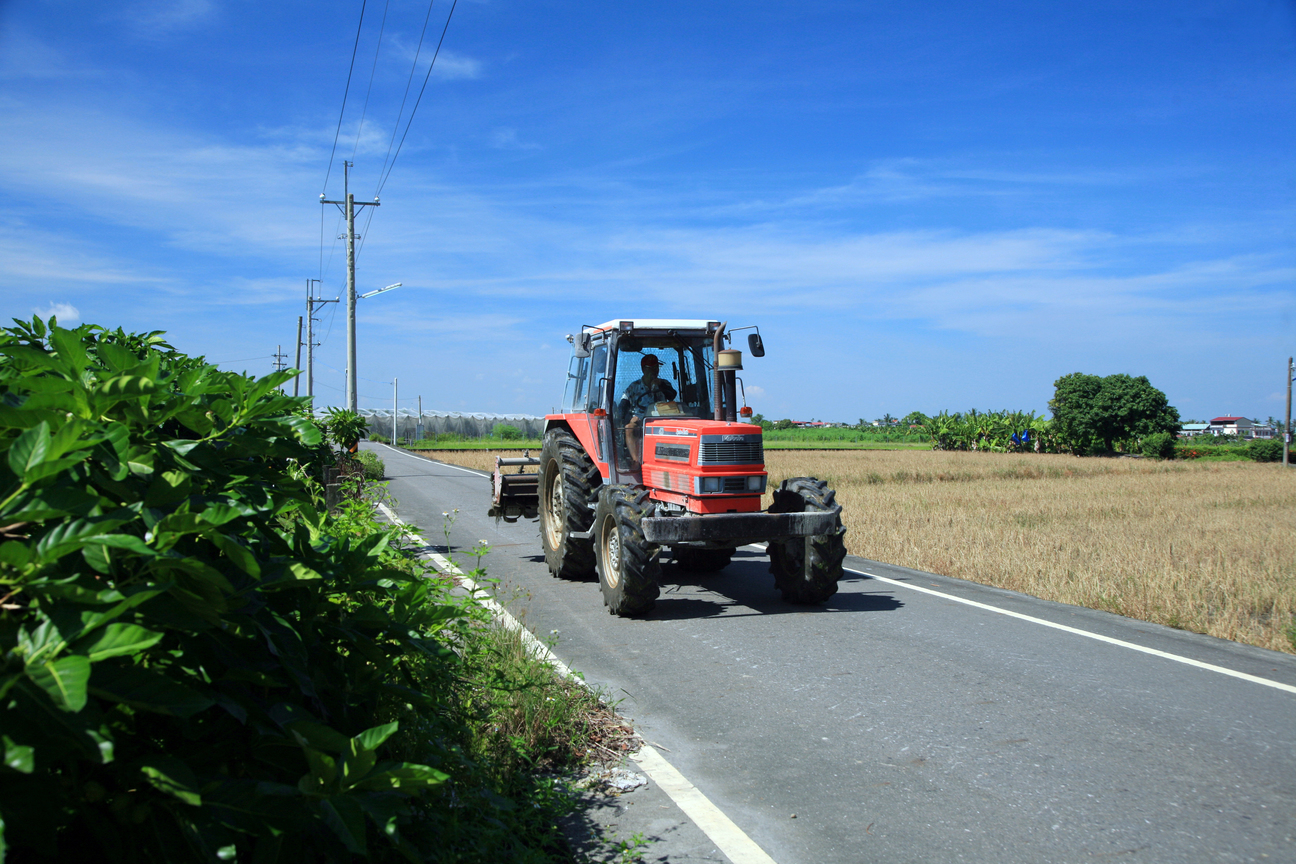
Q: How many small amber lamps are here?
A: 2